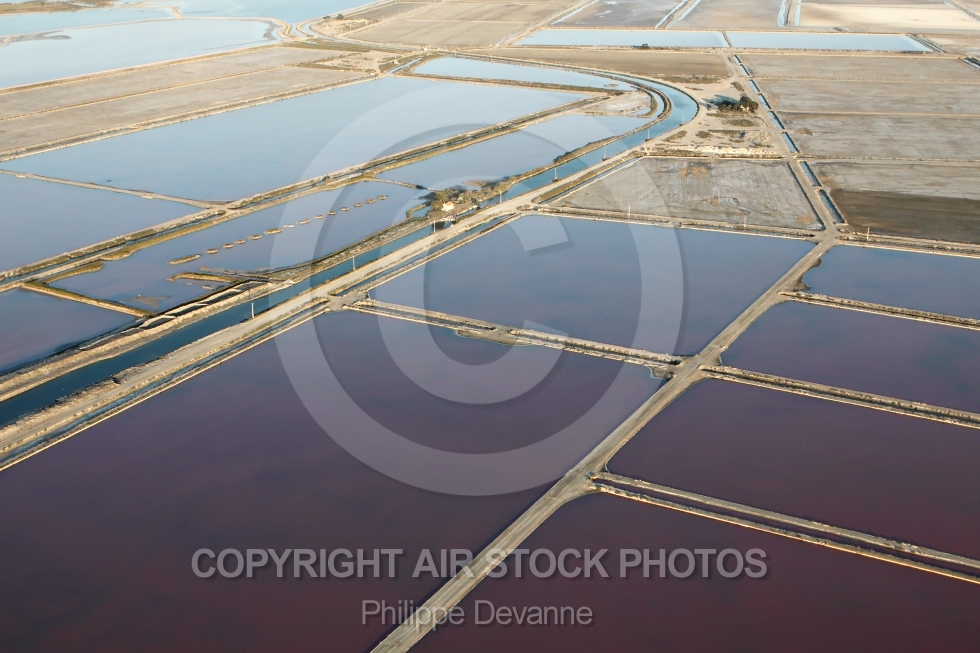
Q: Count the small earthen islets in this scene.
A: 14